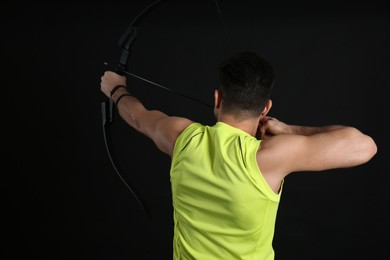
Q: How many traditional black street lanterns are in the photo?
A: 0